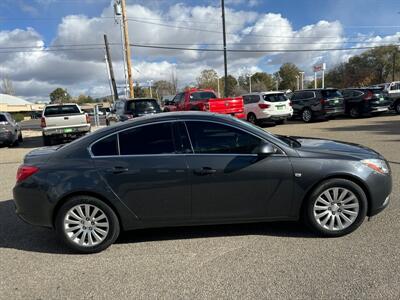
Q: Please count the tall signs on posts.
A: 1